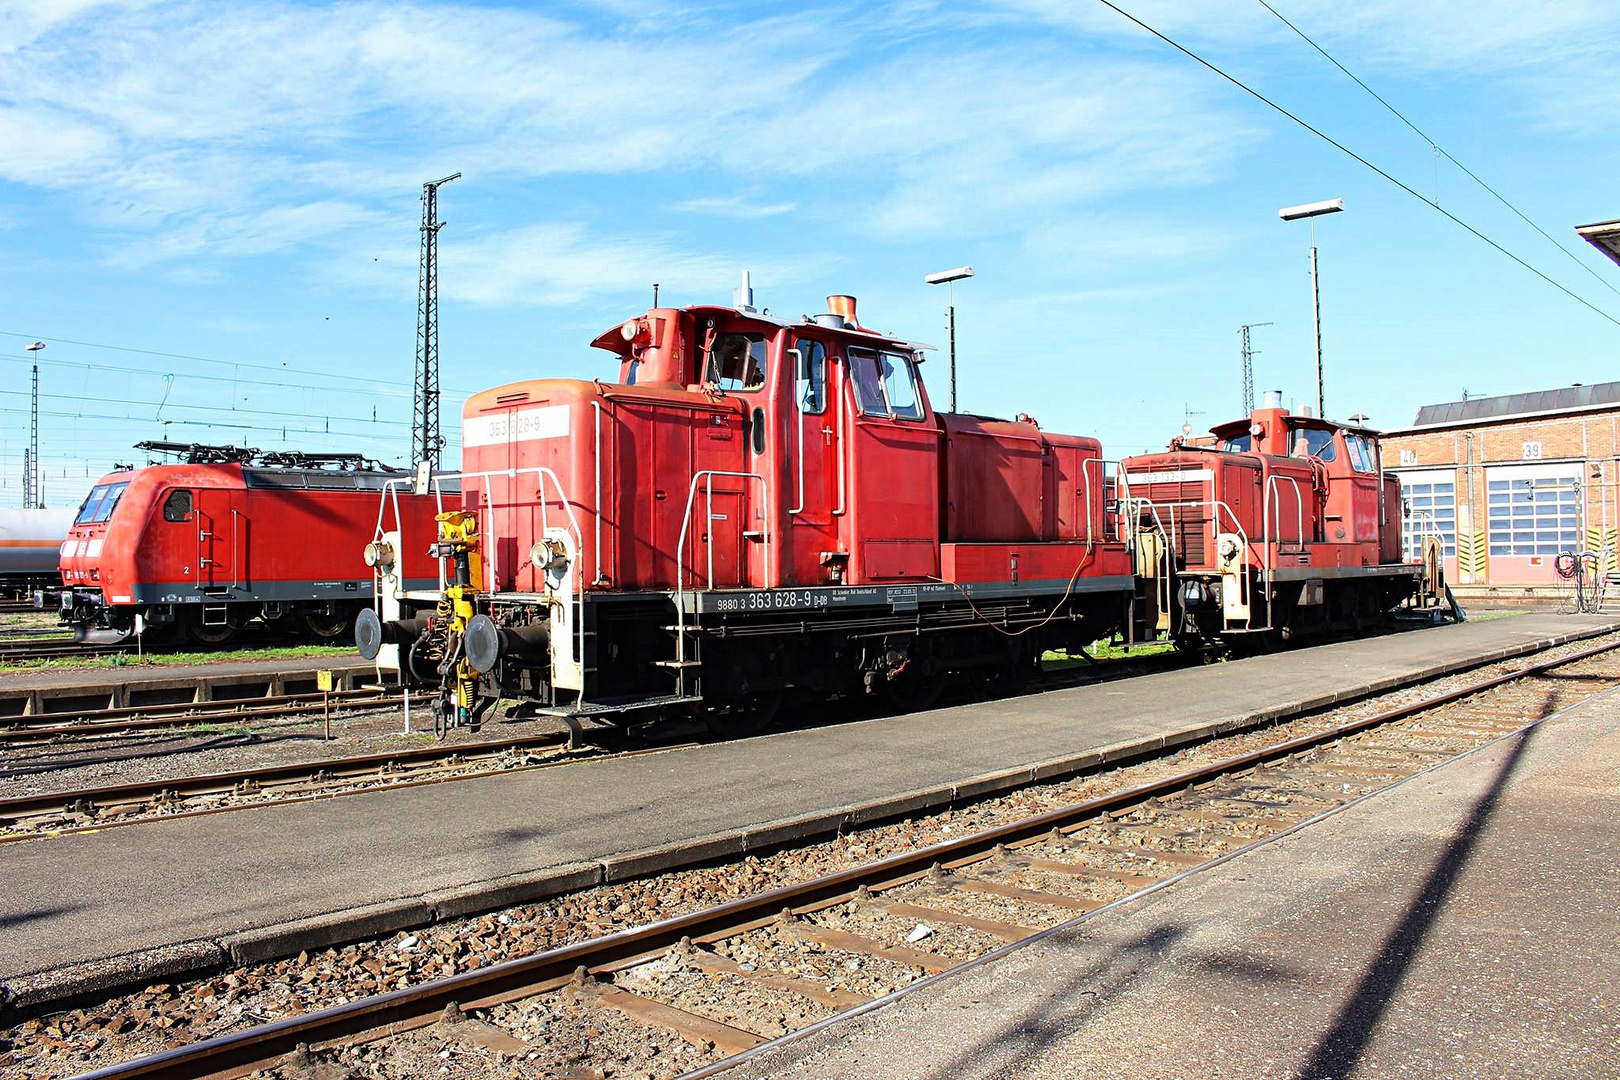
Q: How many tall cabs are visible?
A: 2